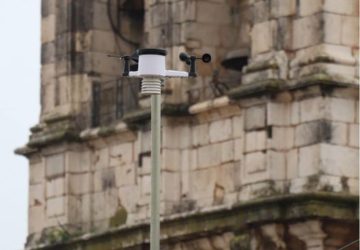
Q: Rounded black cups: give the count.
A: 3